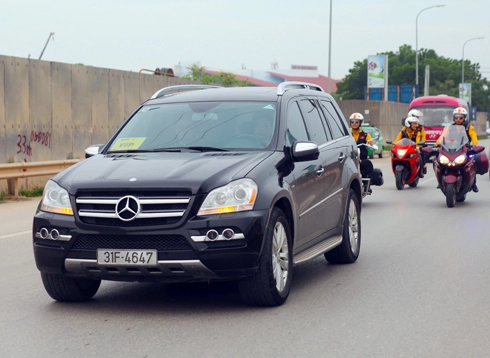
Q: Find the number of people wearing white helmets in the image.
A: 4